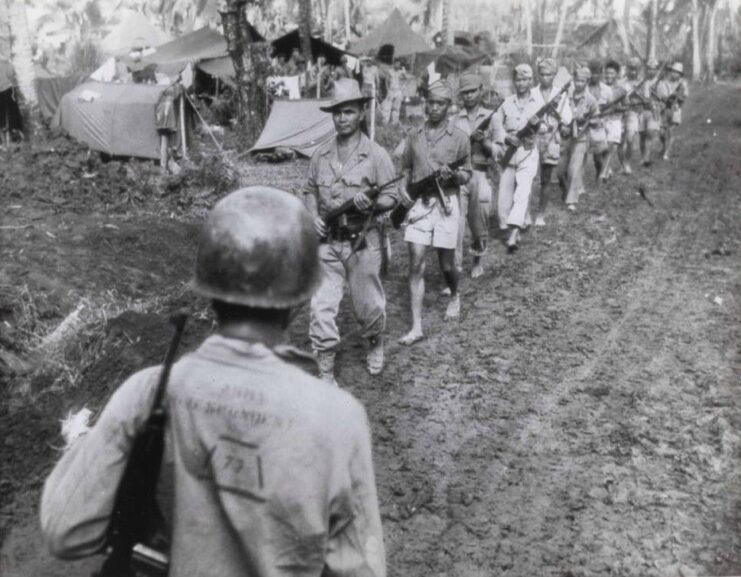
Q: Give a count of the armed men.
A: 12